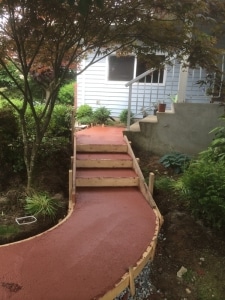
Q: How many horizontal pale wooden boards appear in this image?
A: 3